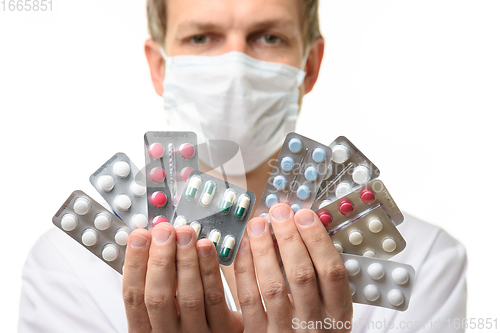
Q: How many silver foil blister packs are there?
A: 9